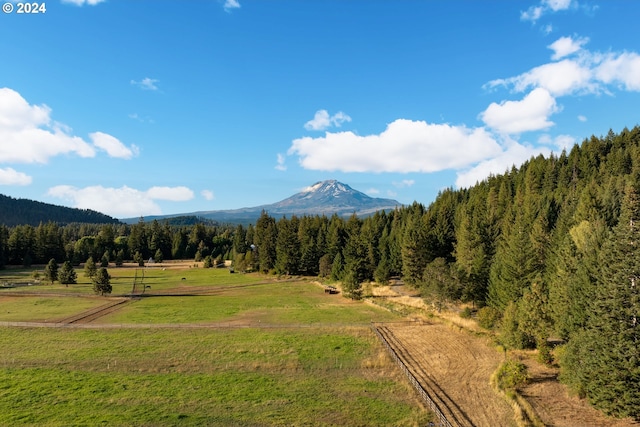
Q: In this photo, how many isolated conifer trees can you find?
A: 4